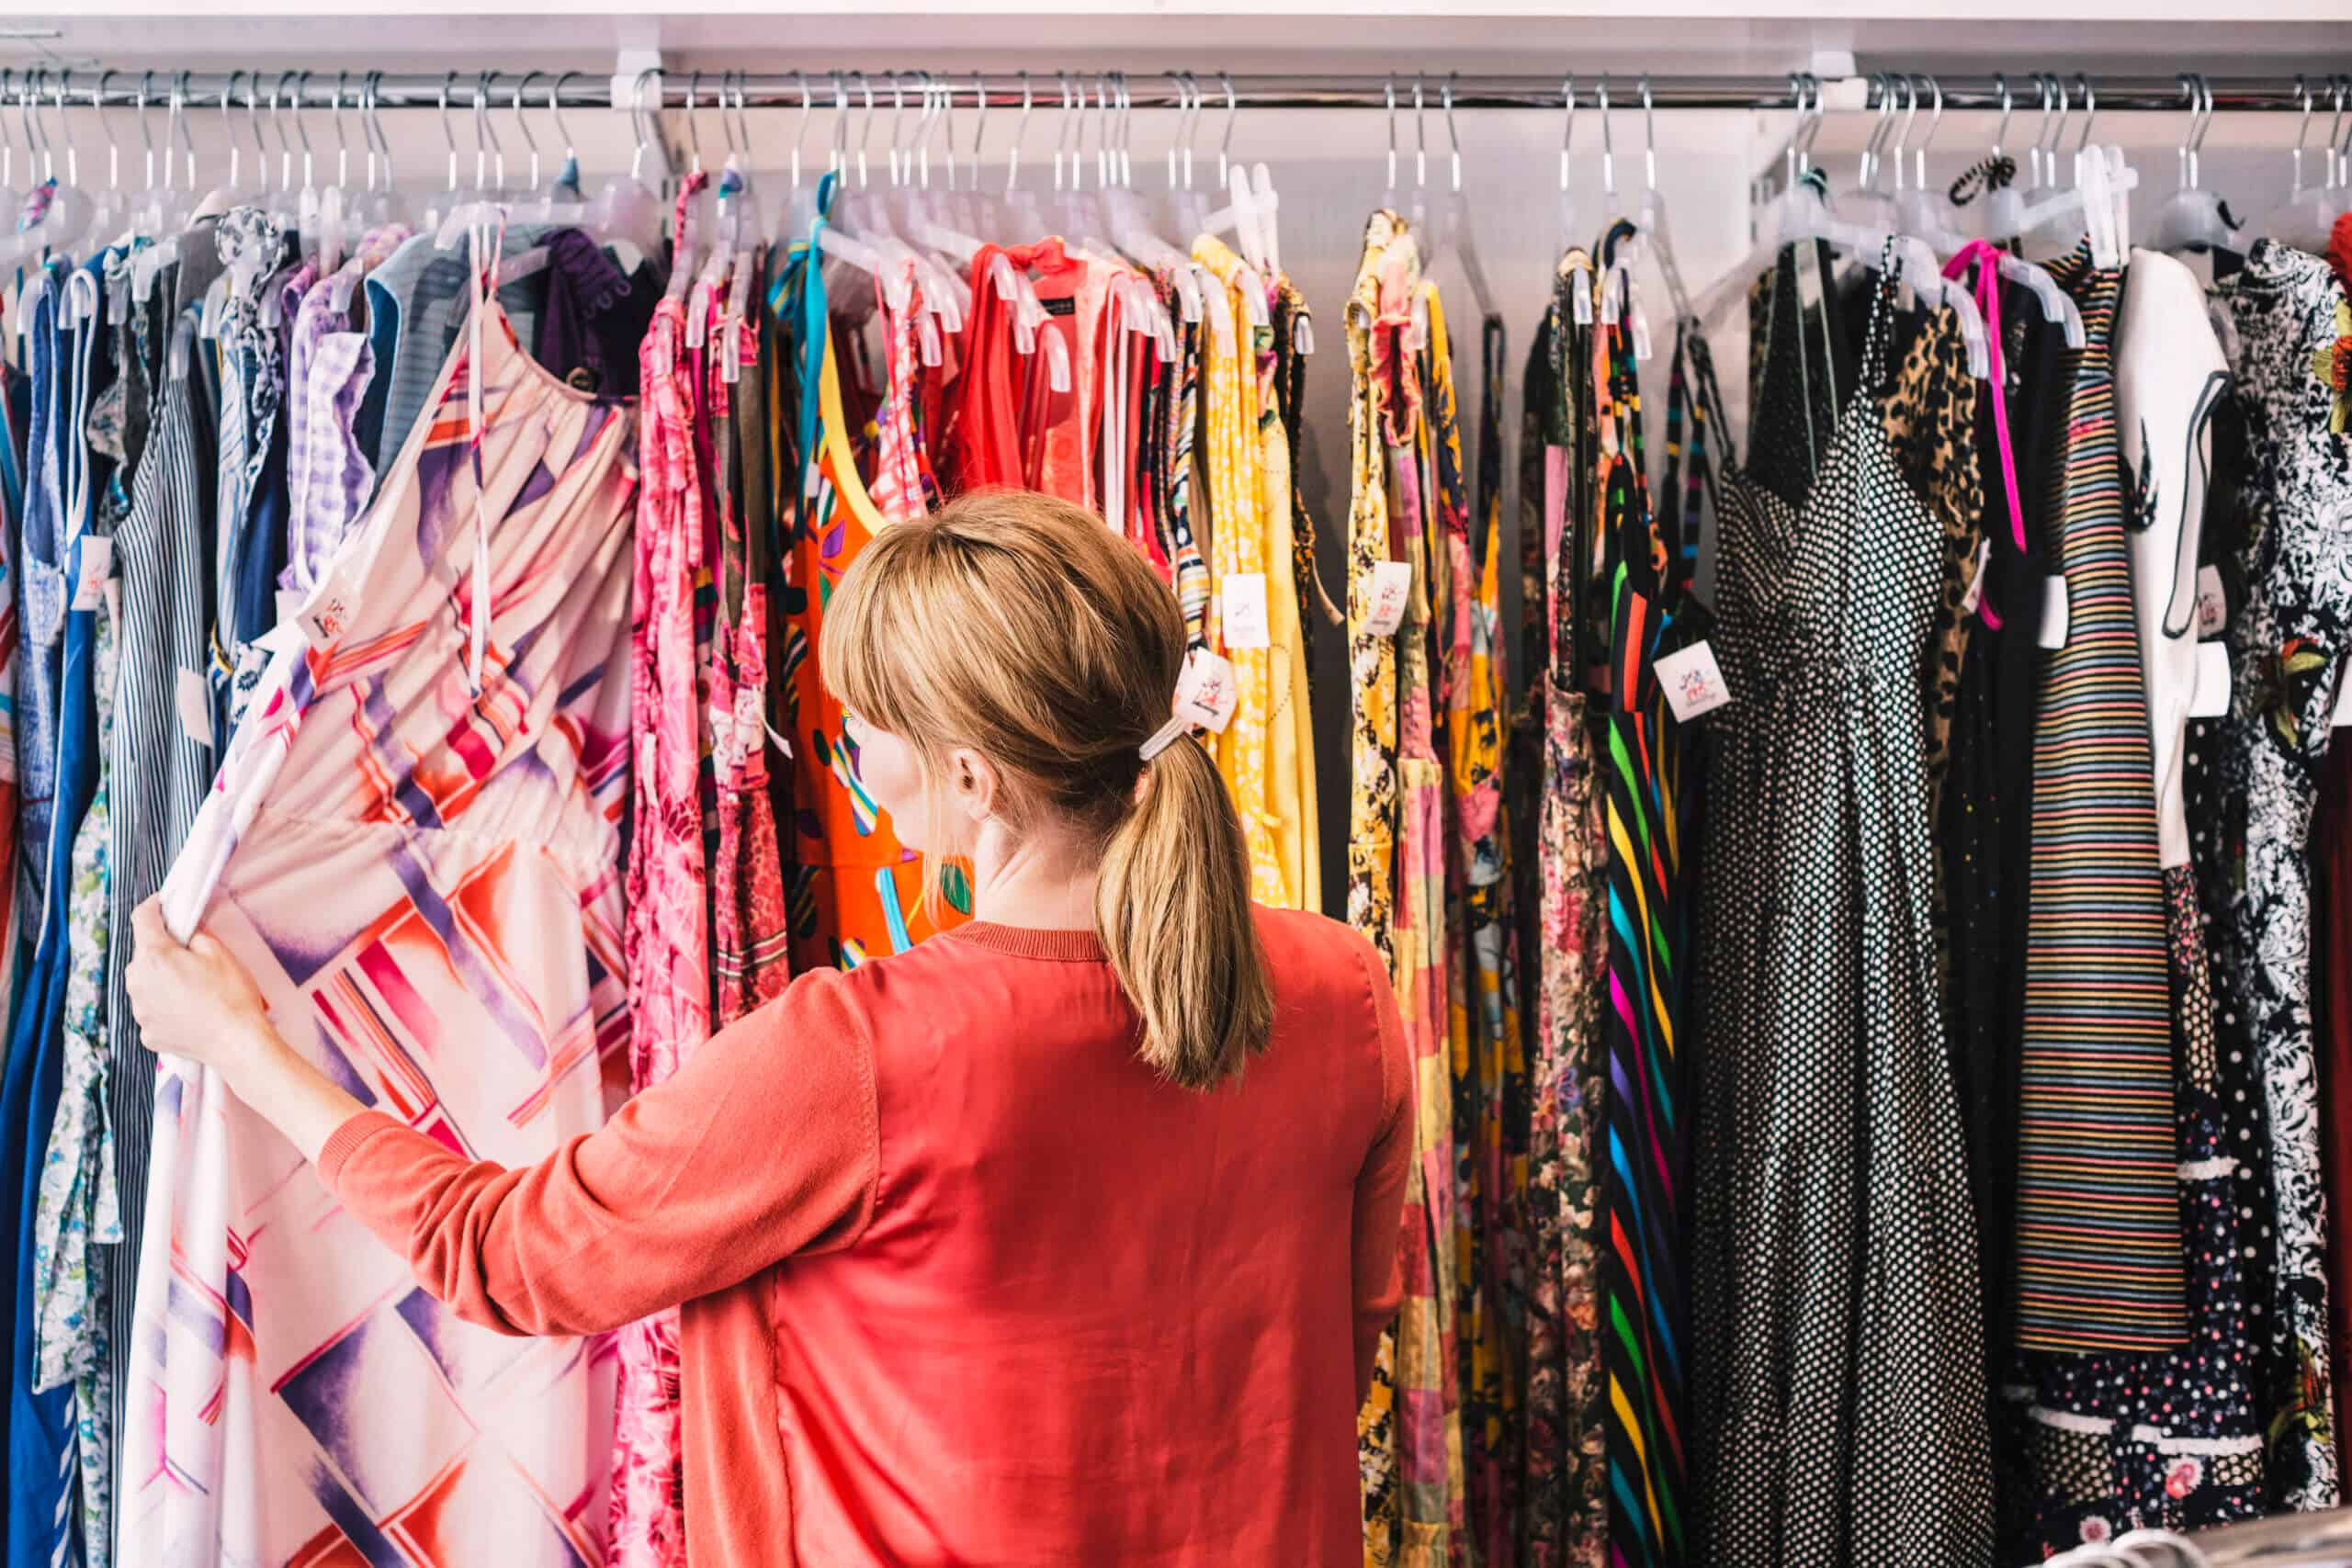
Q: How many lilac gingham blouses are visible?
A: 1